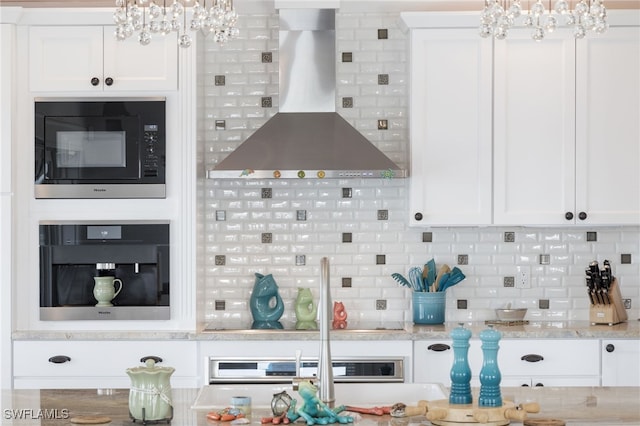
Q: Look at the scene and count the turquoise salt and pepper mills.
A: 2